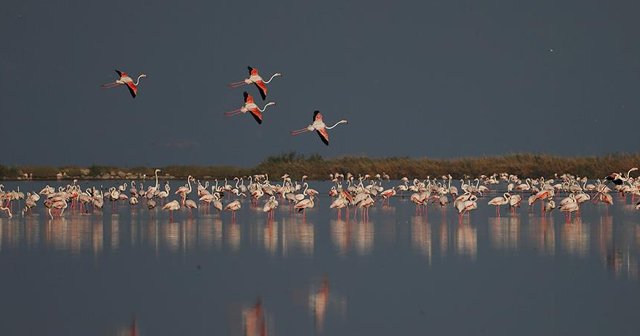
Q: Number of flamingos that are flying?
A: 4